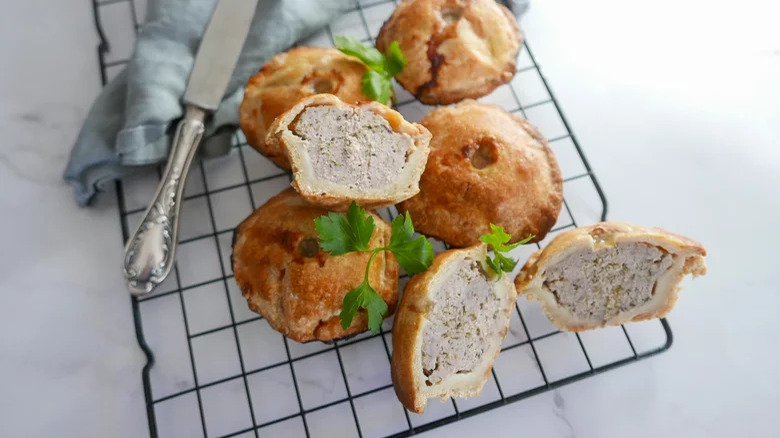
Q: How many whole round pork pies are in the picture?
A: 4